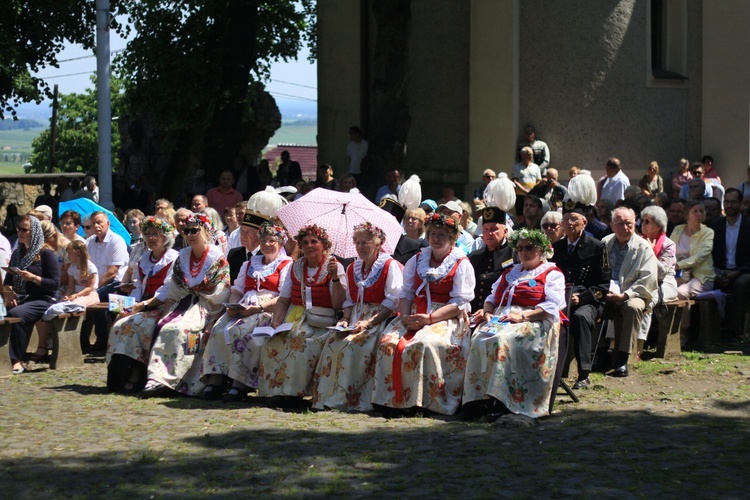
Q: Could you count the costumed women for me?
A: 7